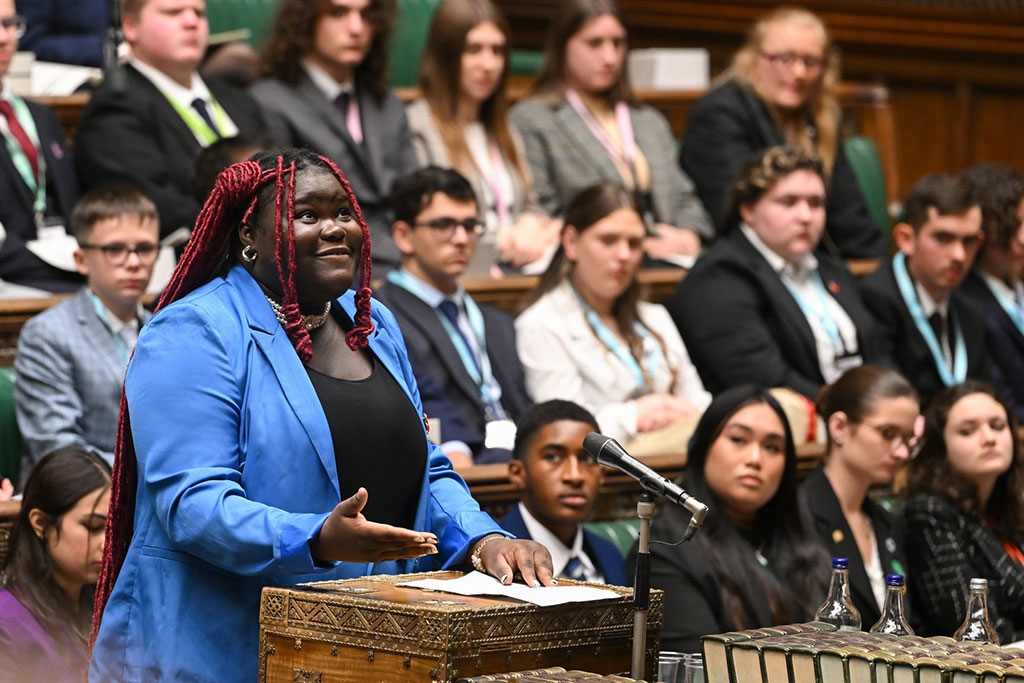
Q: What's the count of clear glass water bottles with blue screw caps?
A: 2